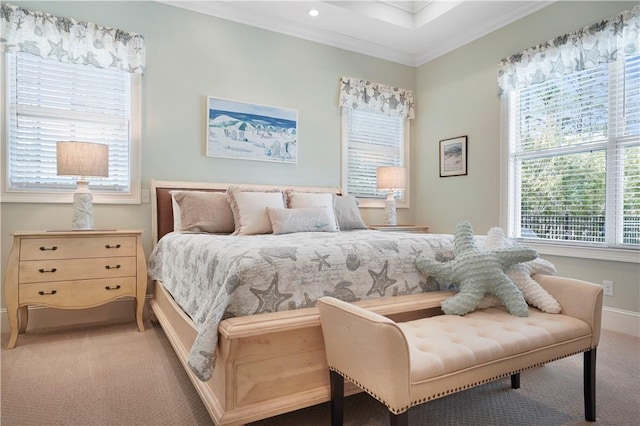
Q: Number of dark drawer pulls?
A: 6